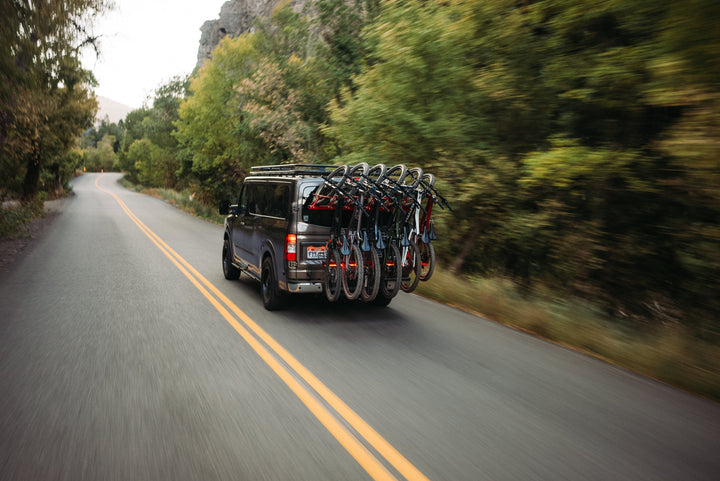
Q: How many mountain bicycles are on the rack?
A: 6